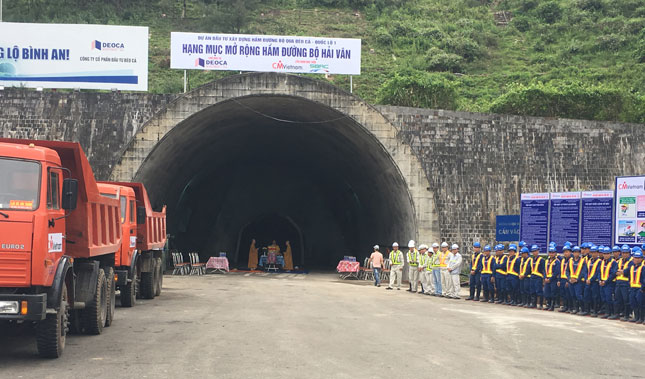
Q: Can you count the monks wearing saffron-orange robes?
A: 3